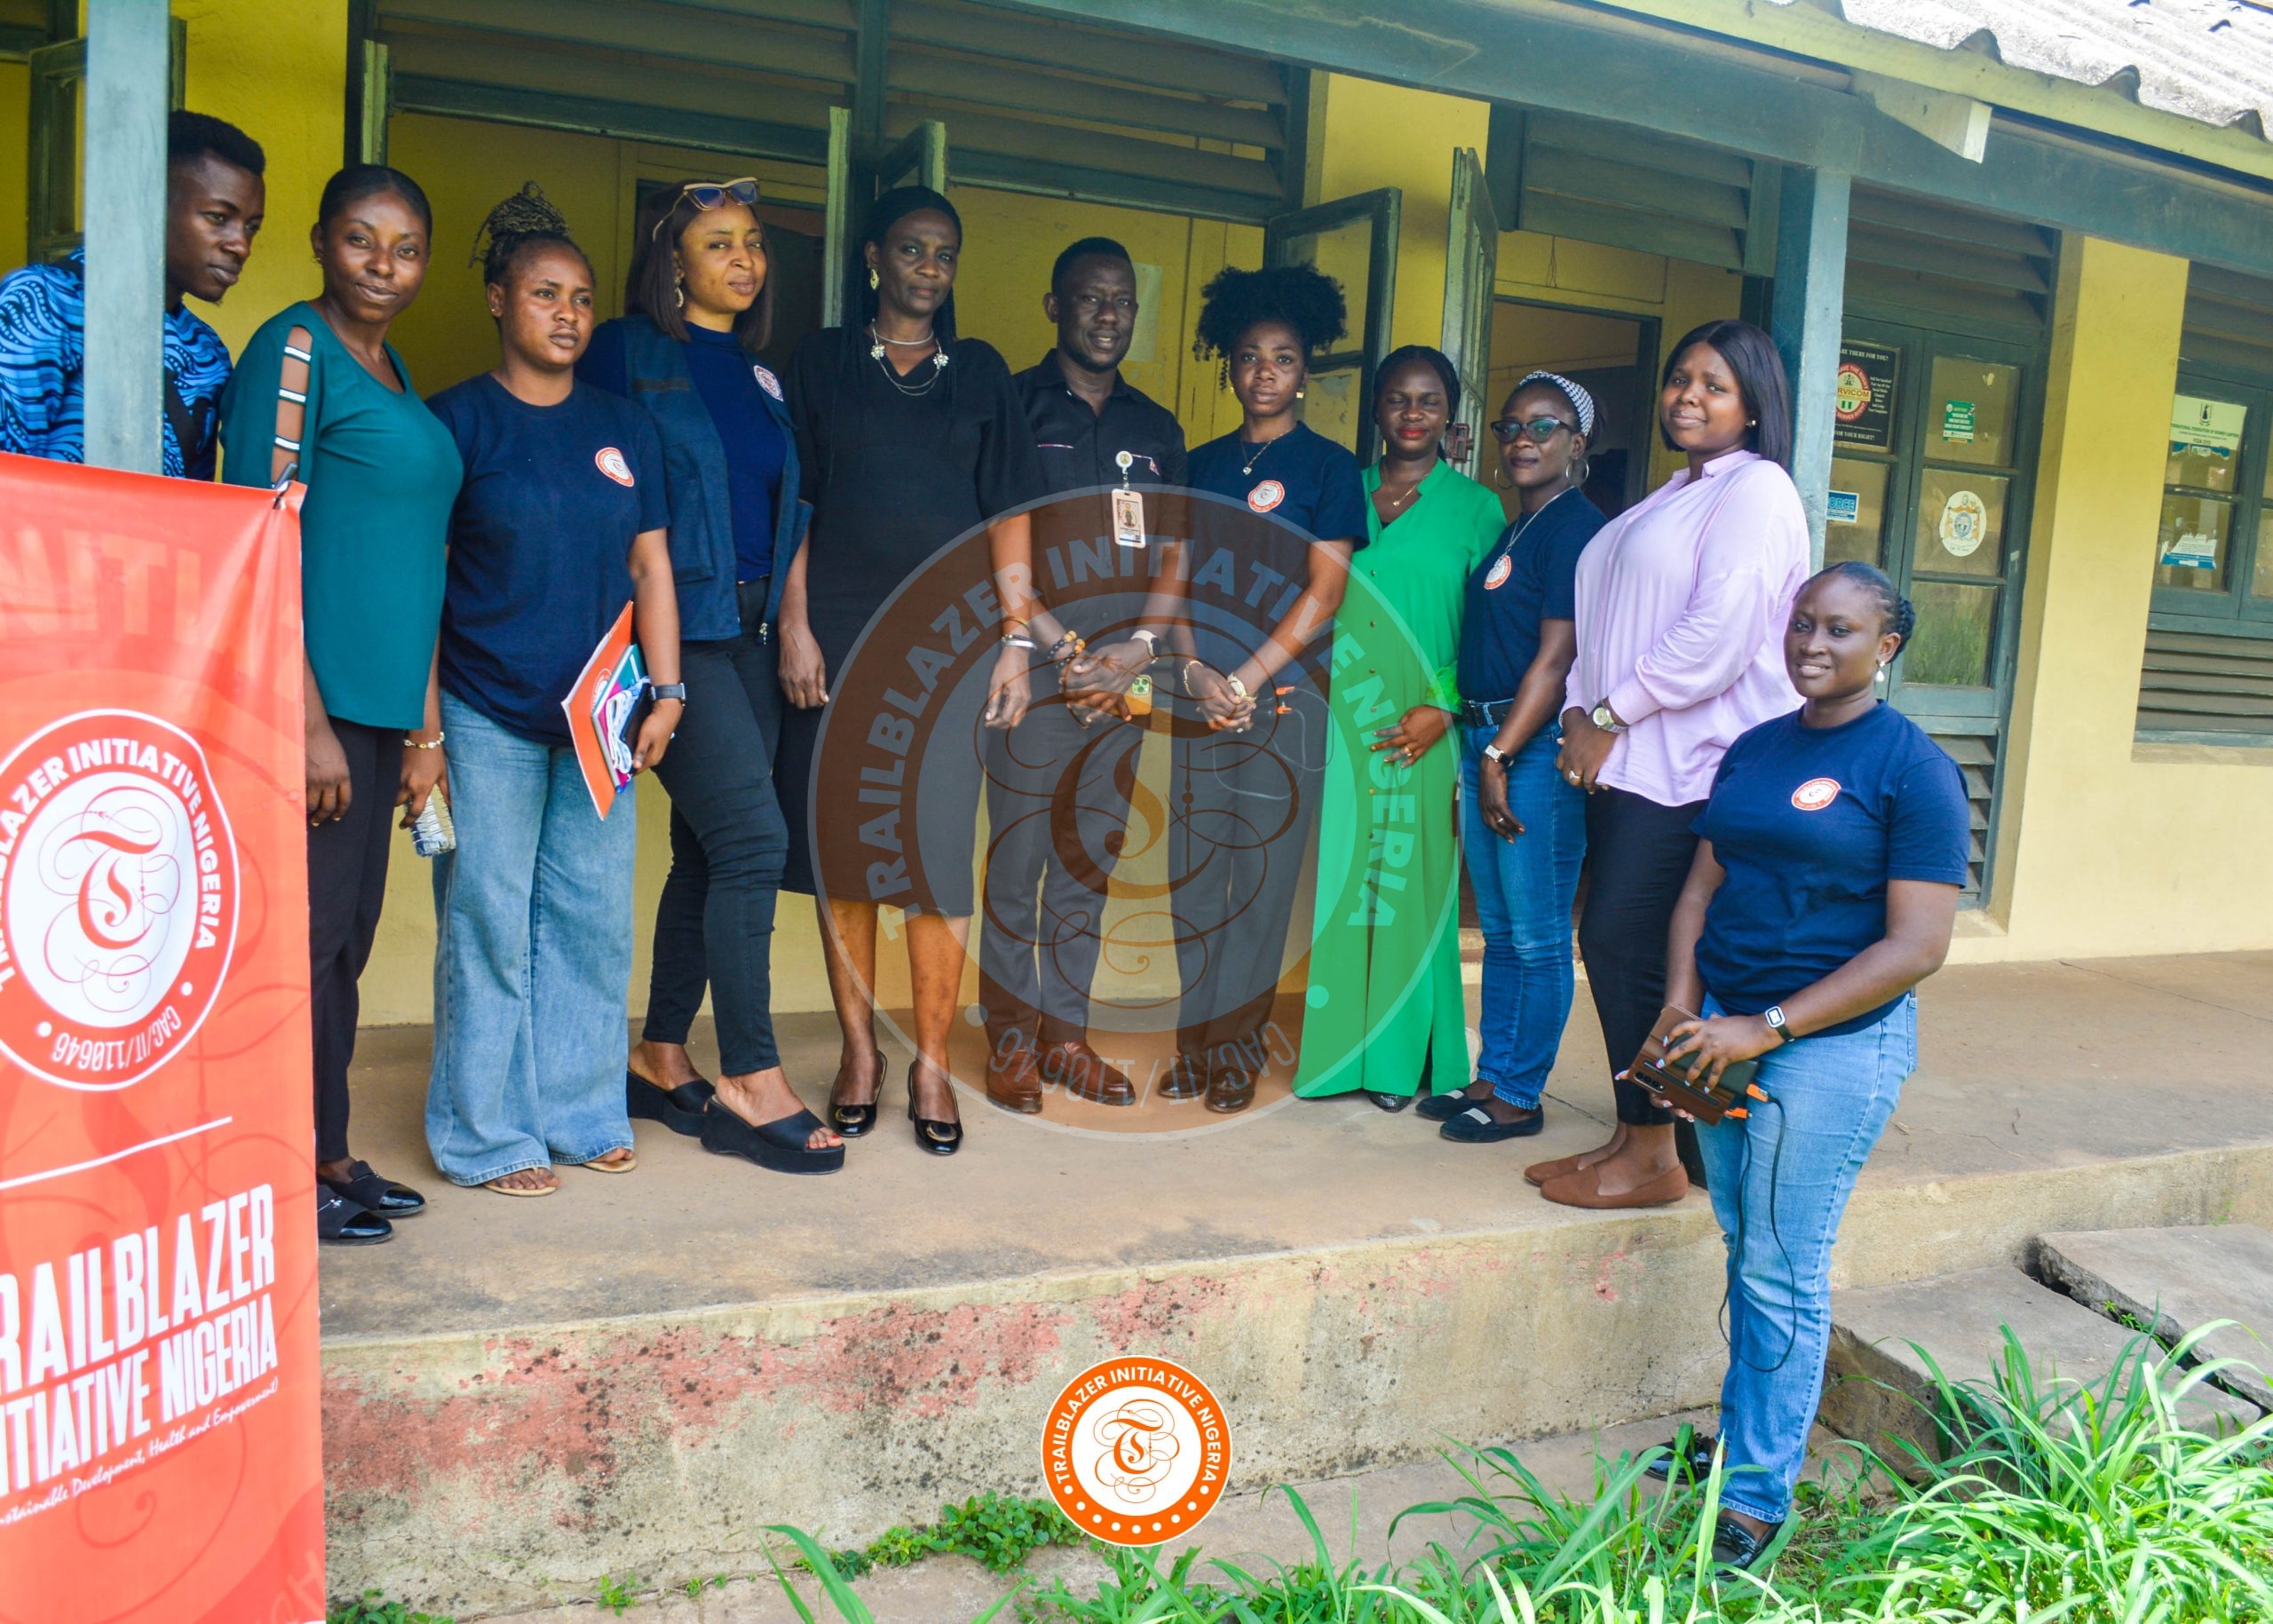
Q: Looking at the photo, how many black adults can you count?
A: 11